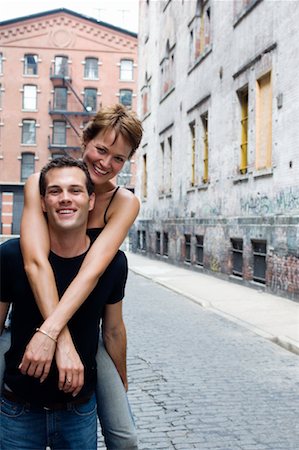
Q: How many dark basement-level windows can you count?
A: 8